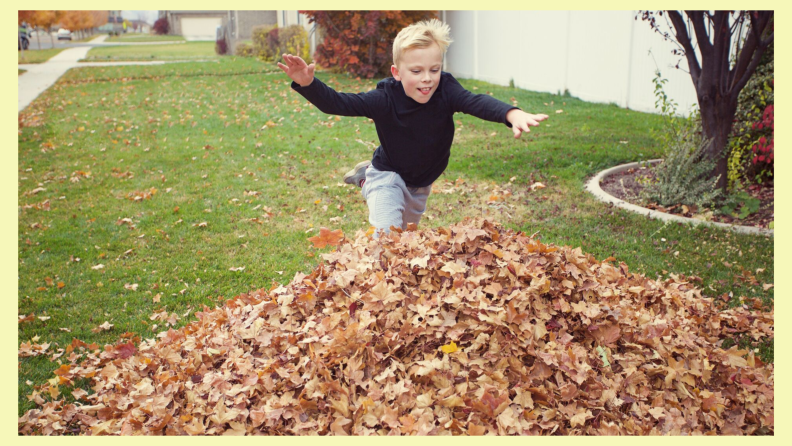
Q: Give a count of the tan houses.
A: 1